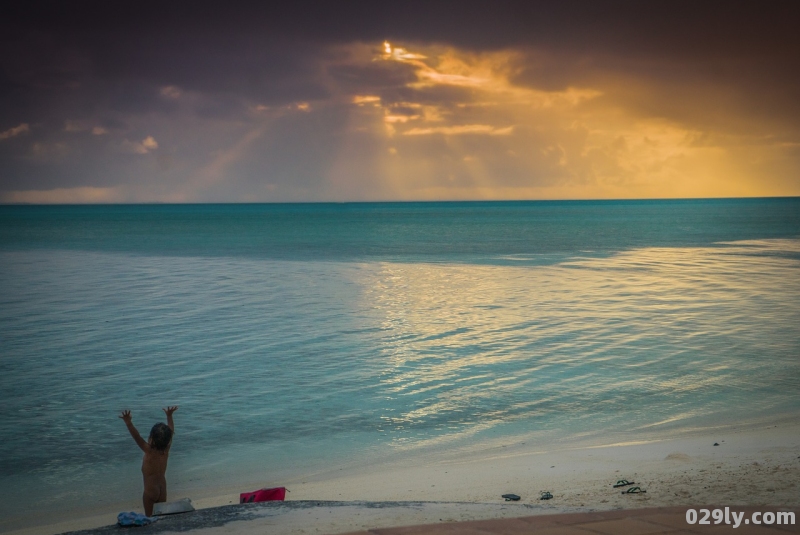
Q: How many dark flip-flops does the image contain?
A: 4